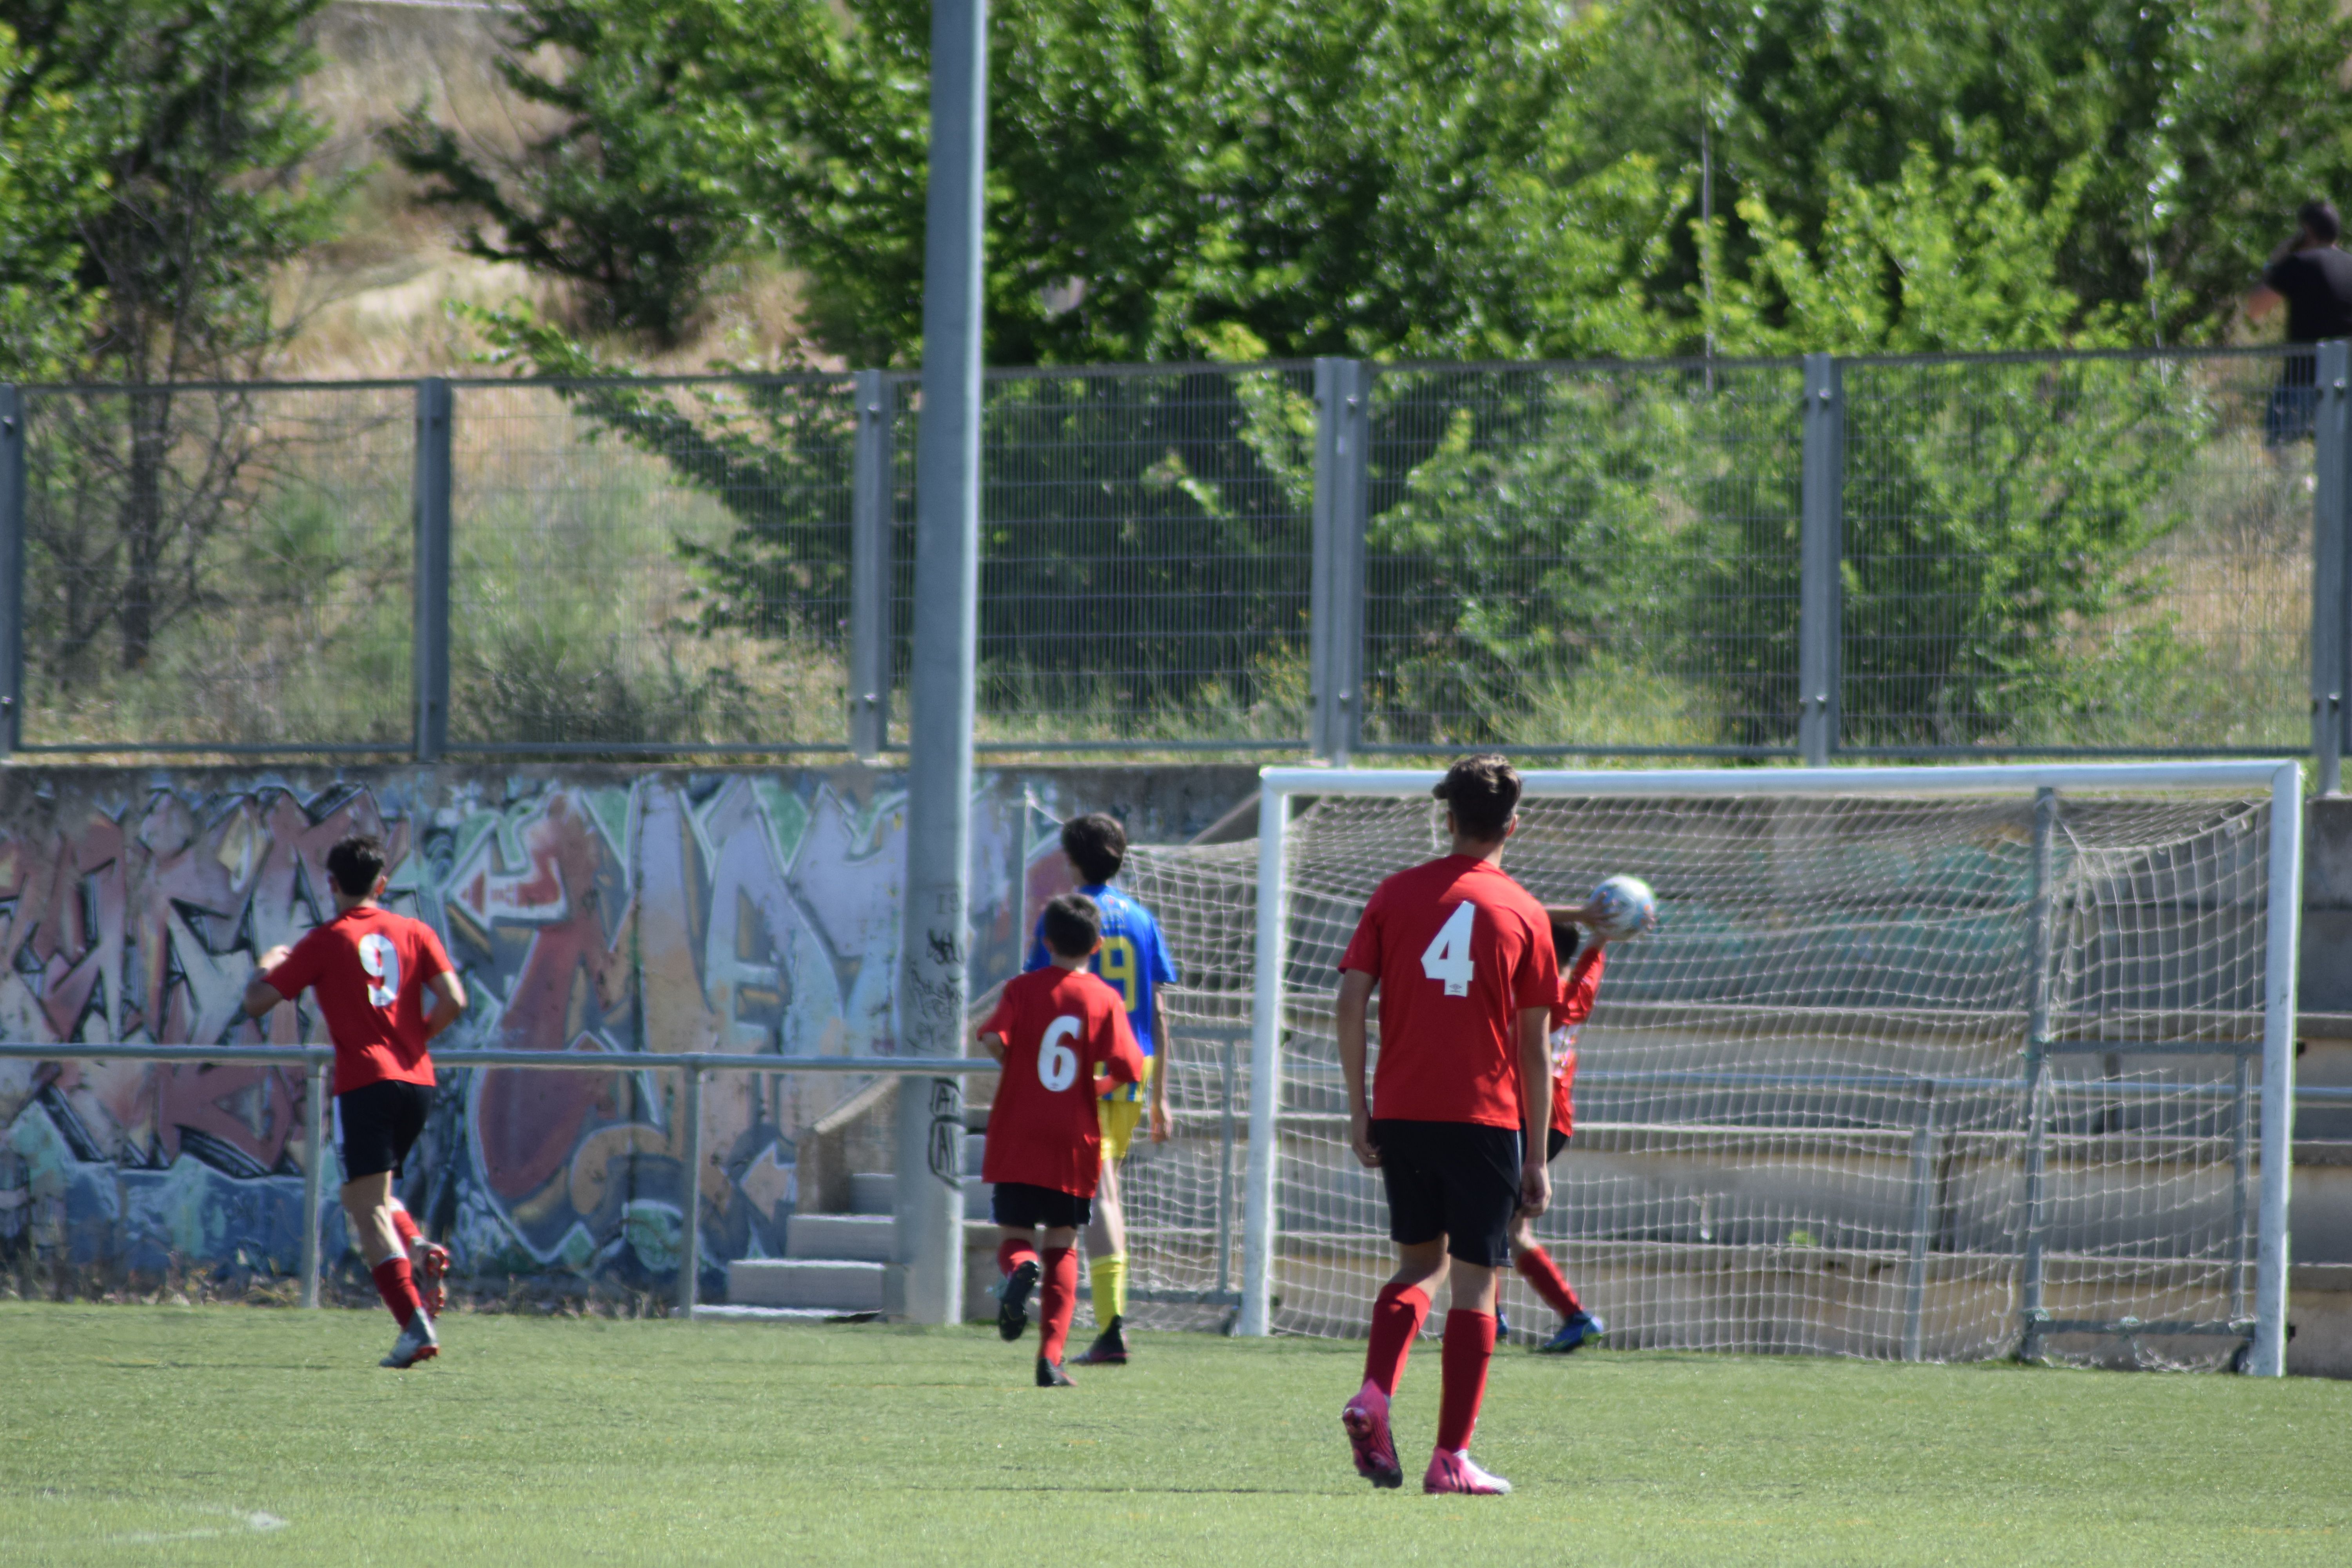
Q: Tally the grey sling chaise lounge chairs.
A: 0